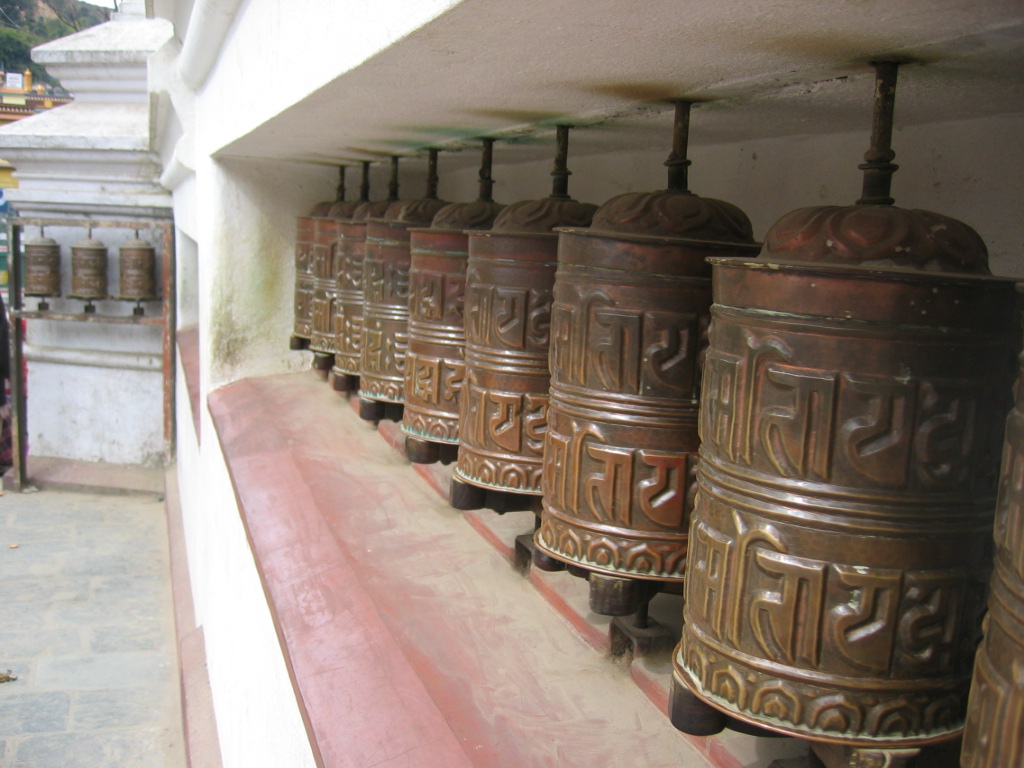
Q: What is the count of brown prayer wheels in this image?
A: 12